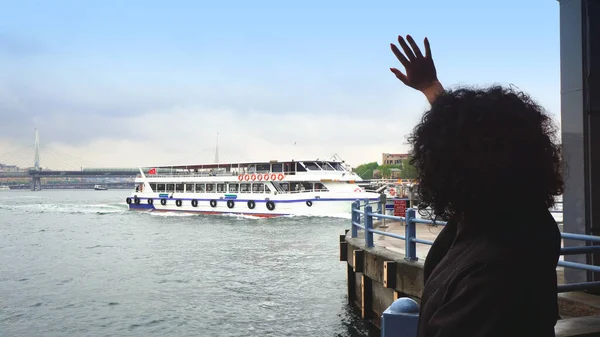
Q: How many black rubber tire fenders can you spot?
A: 11